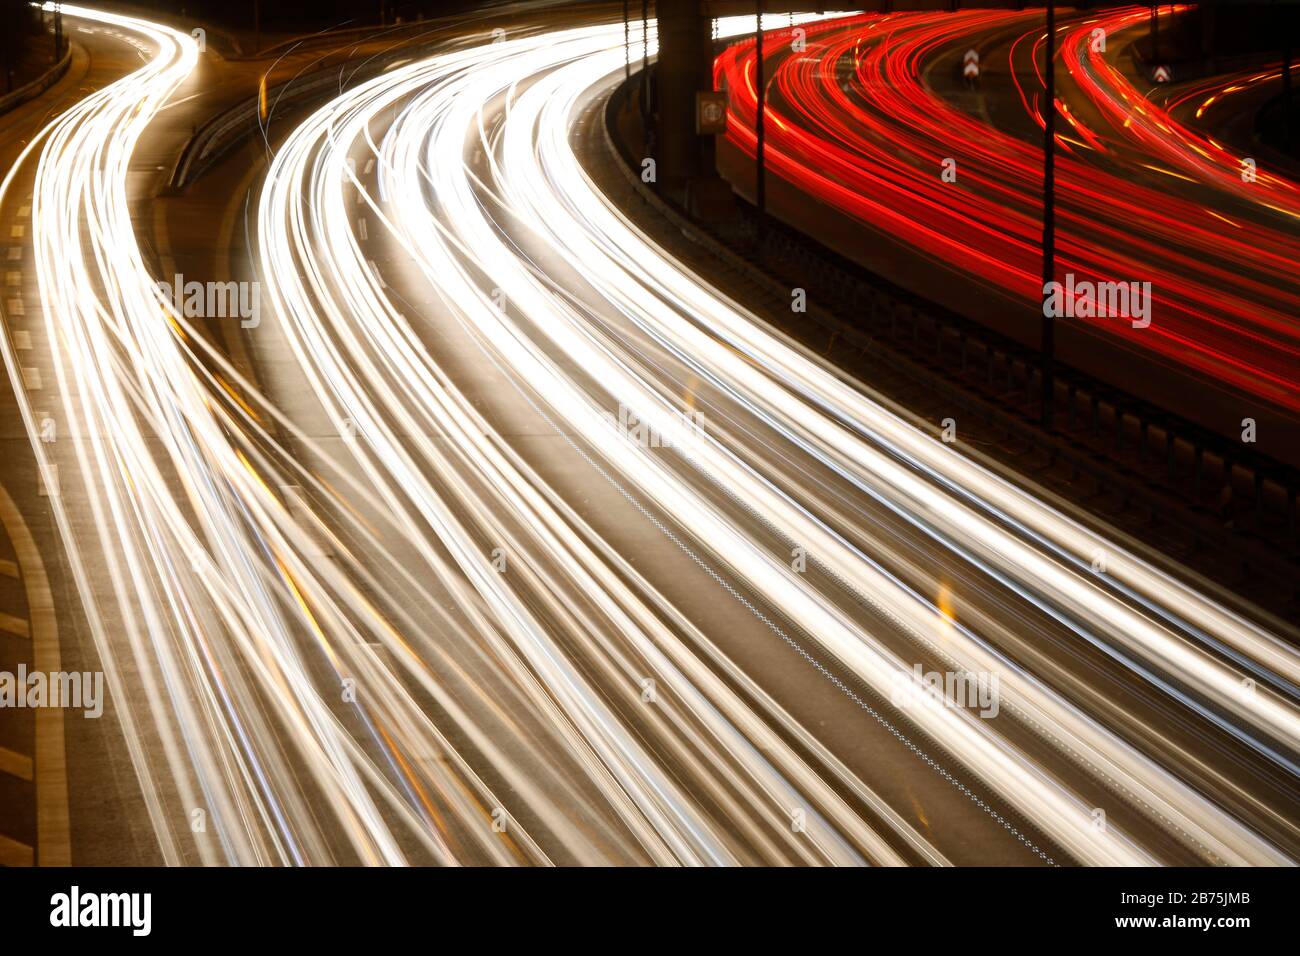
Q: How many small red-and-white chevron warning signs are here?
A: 2